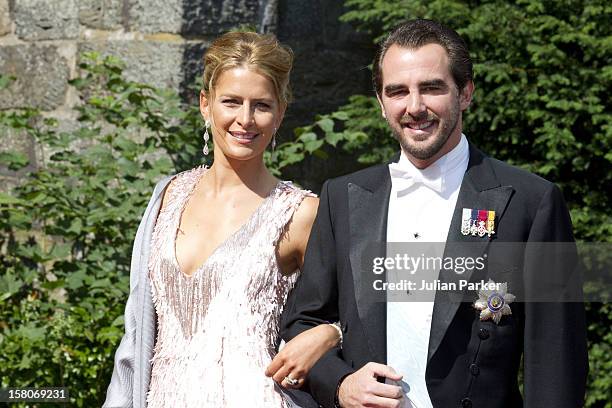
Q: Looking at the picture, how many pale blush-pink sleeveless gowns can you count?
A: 1